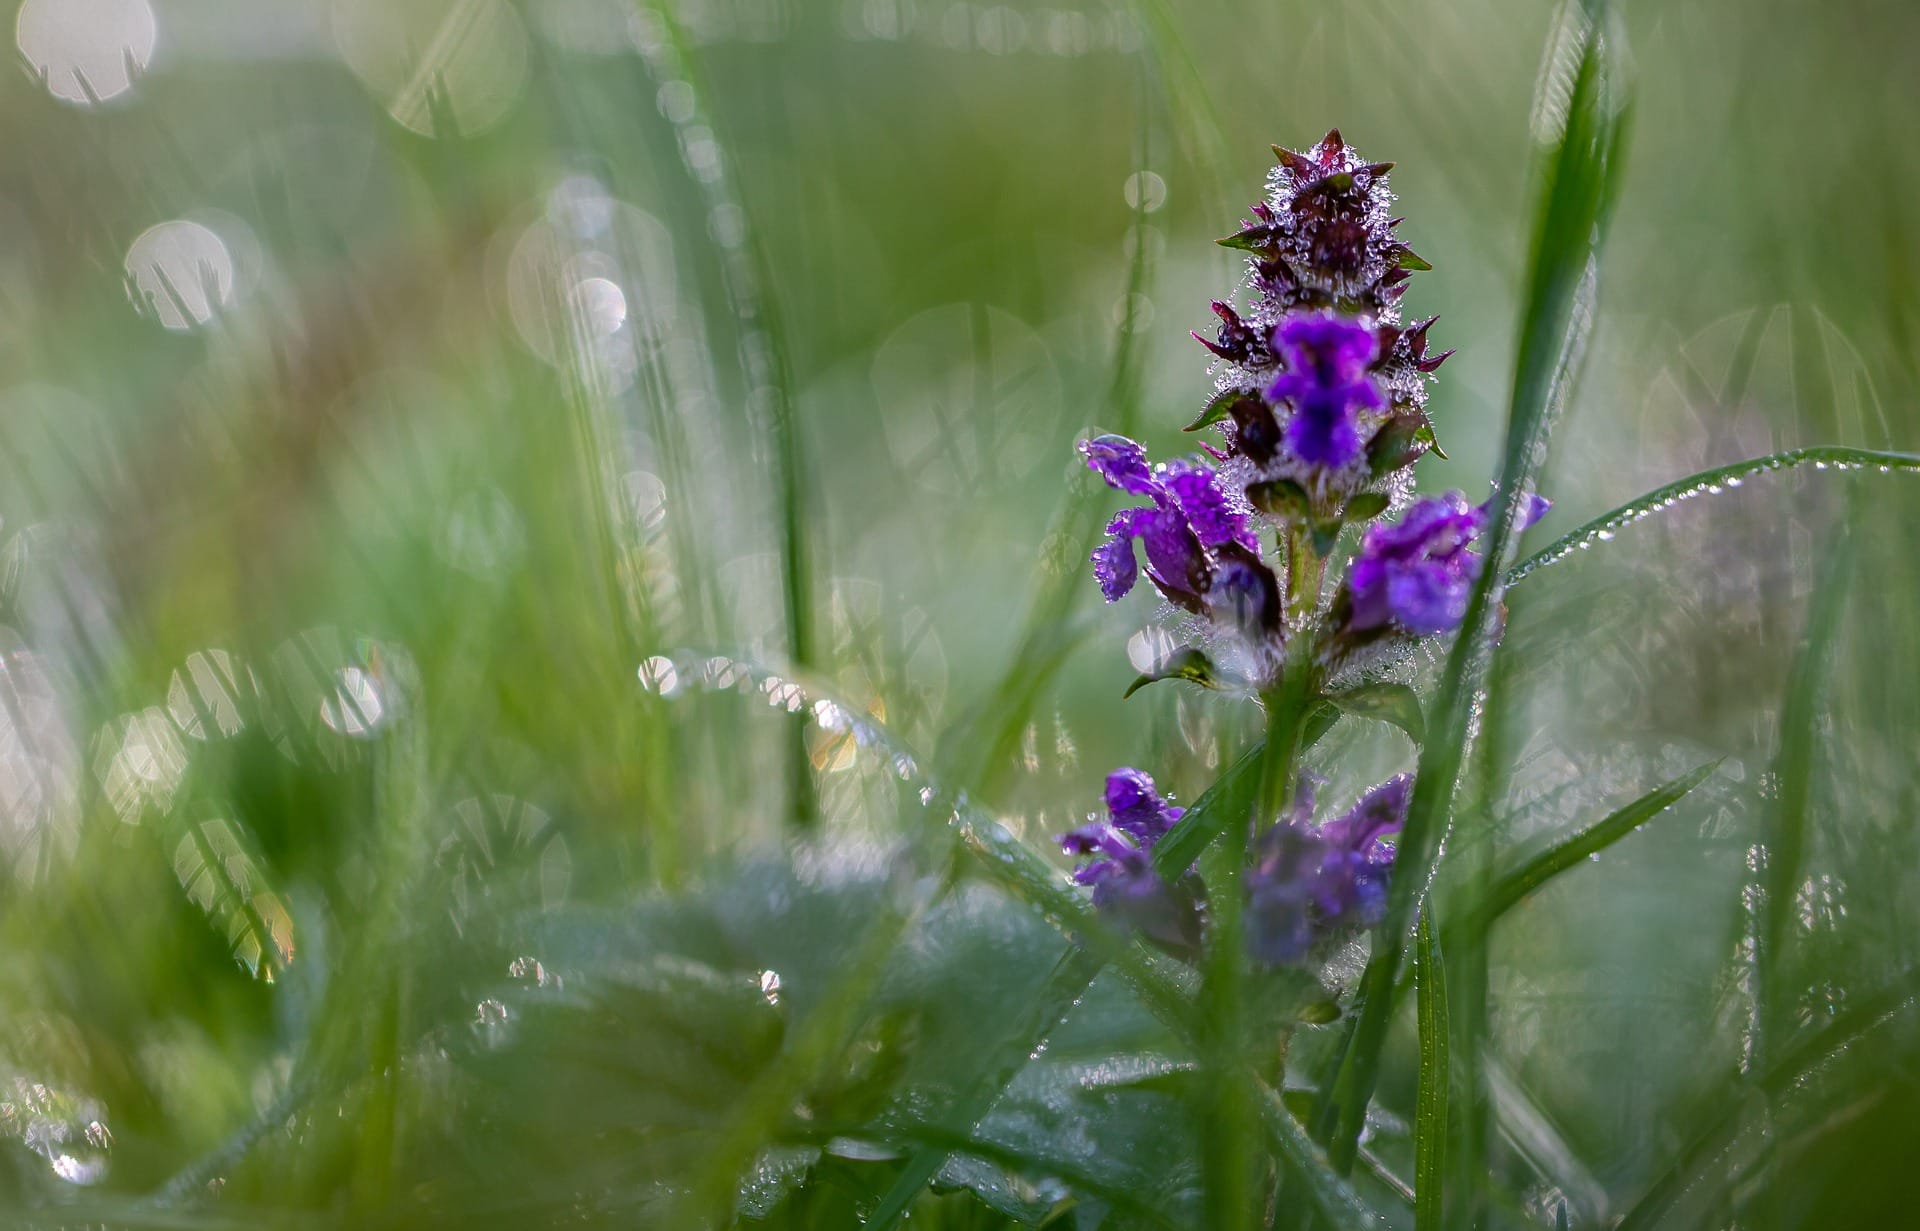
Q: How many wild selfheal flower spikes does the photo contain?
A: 1